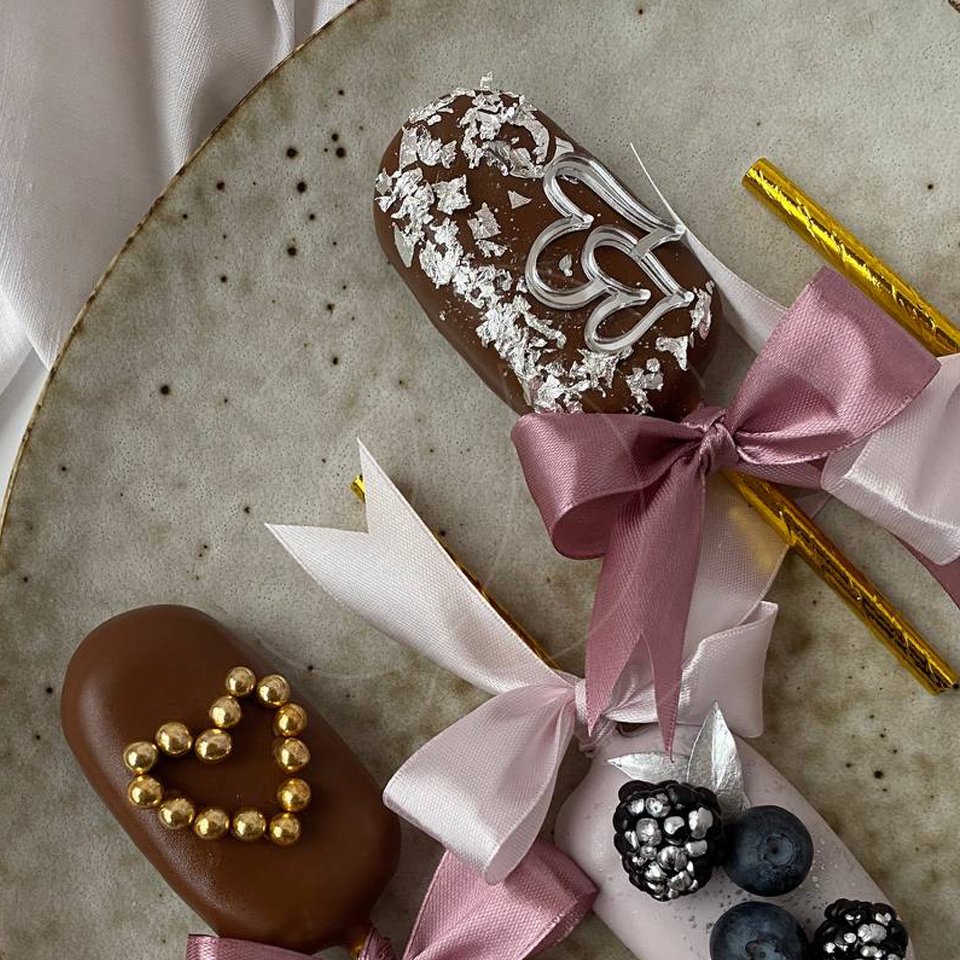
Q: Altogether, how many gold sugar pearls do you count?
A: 14